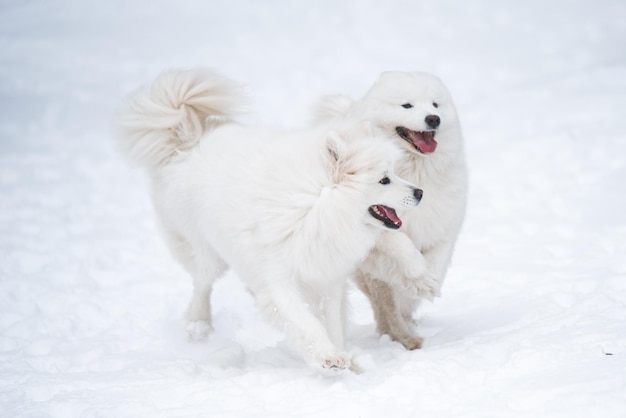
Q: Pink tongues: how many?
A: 2